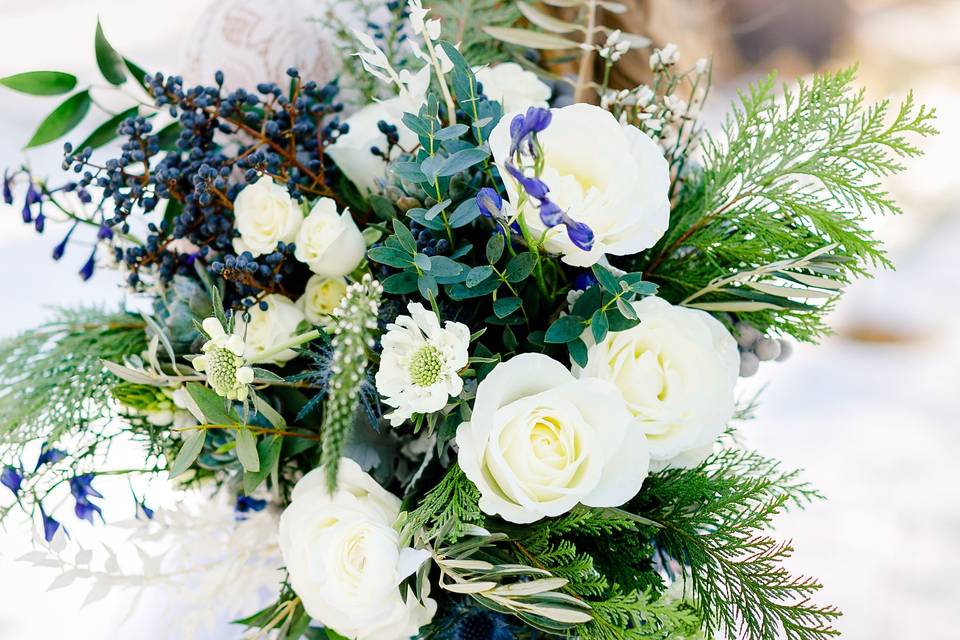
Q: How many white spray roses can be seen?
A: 4